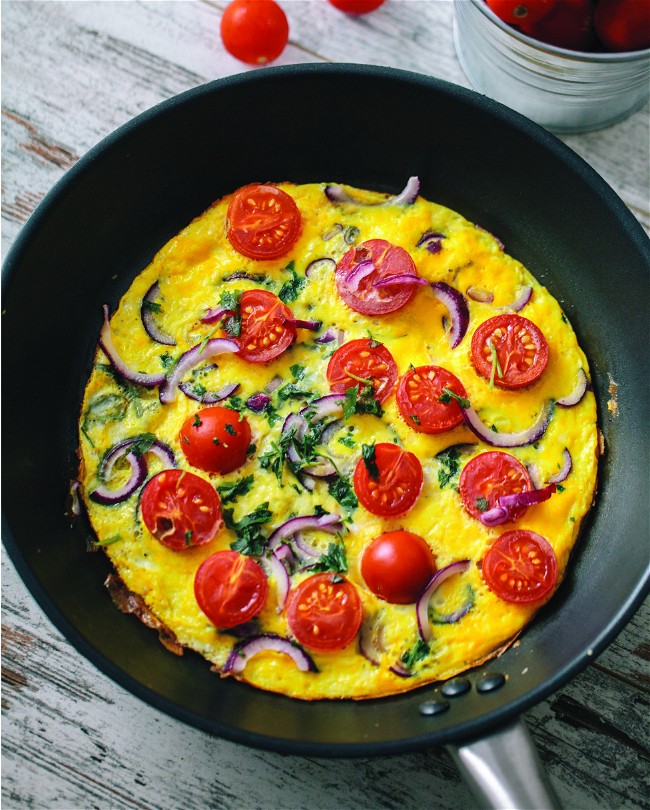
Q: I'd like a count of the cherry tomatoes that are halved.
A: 14